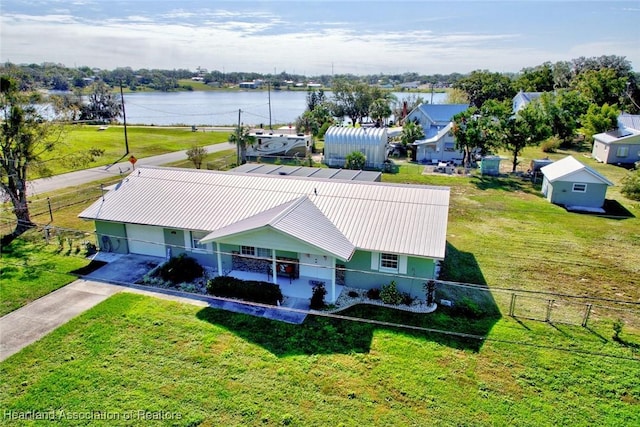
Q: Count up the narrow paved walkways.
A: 1